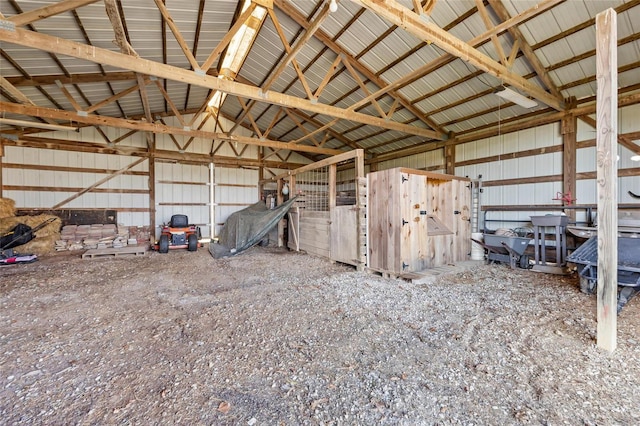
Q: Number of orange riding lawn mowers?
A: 1